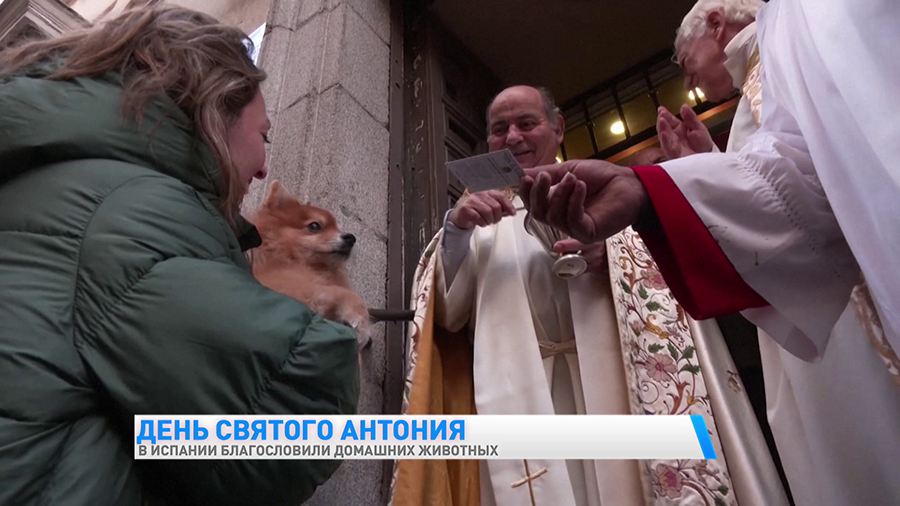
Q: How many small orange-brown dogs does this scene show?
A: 1